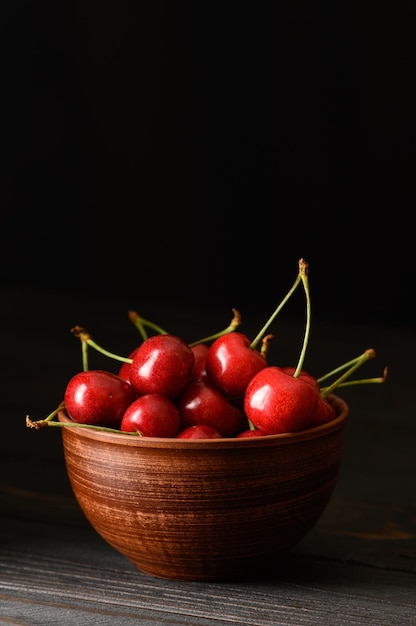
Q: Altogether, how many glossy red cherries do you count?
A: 12